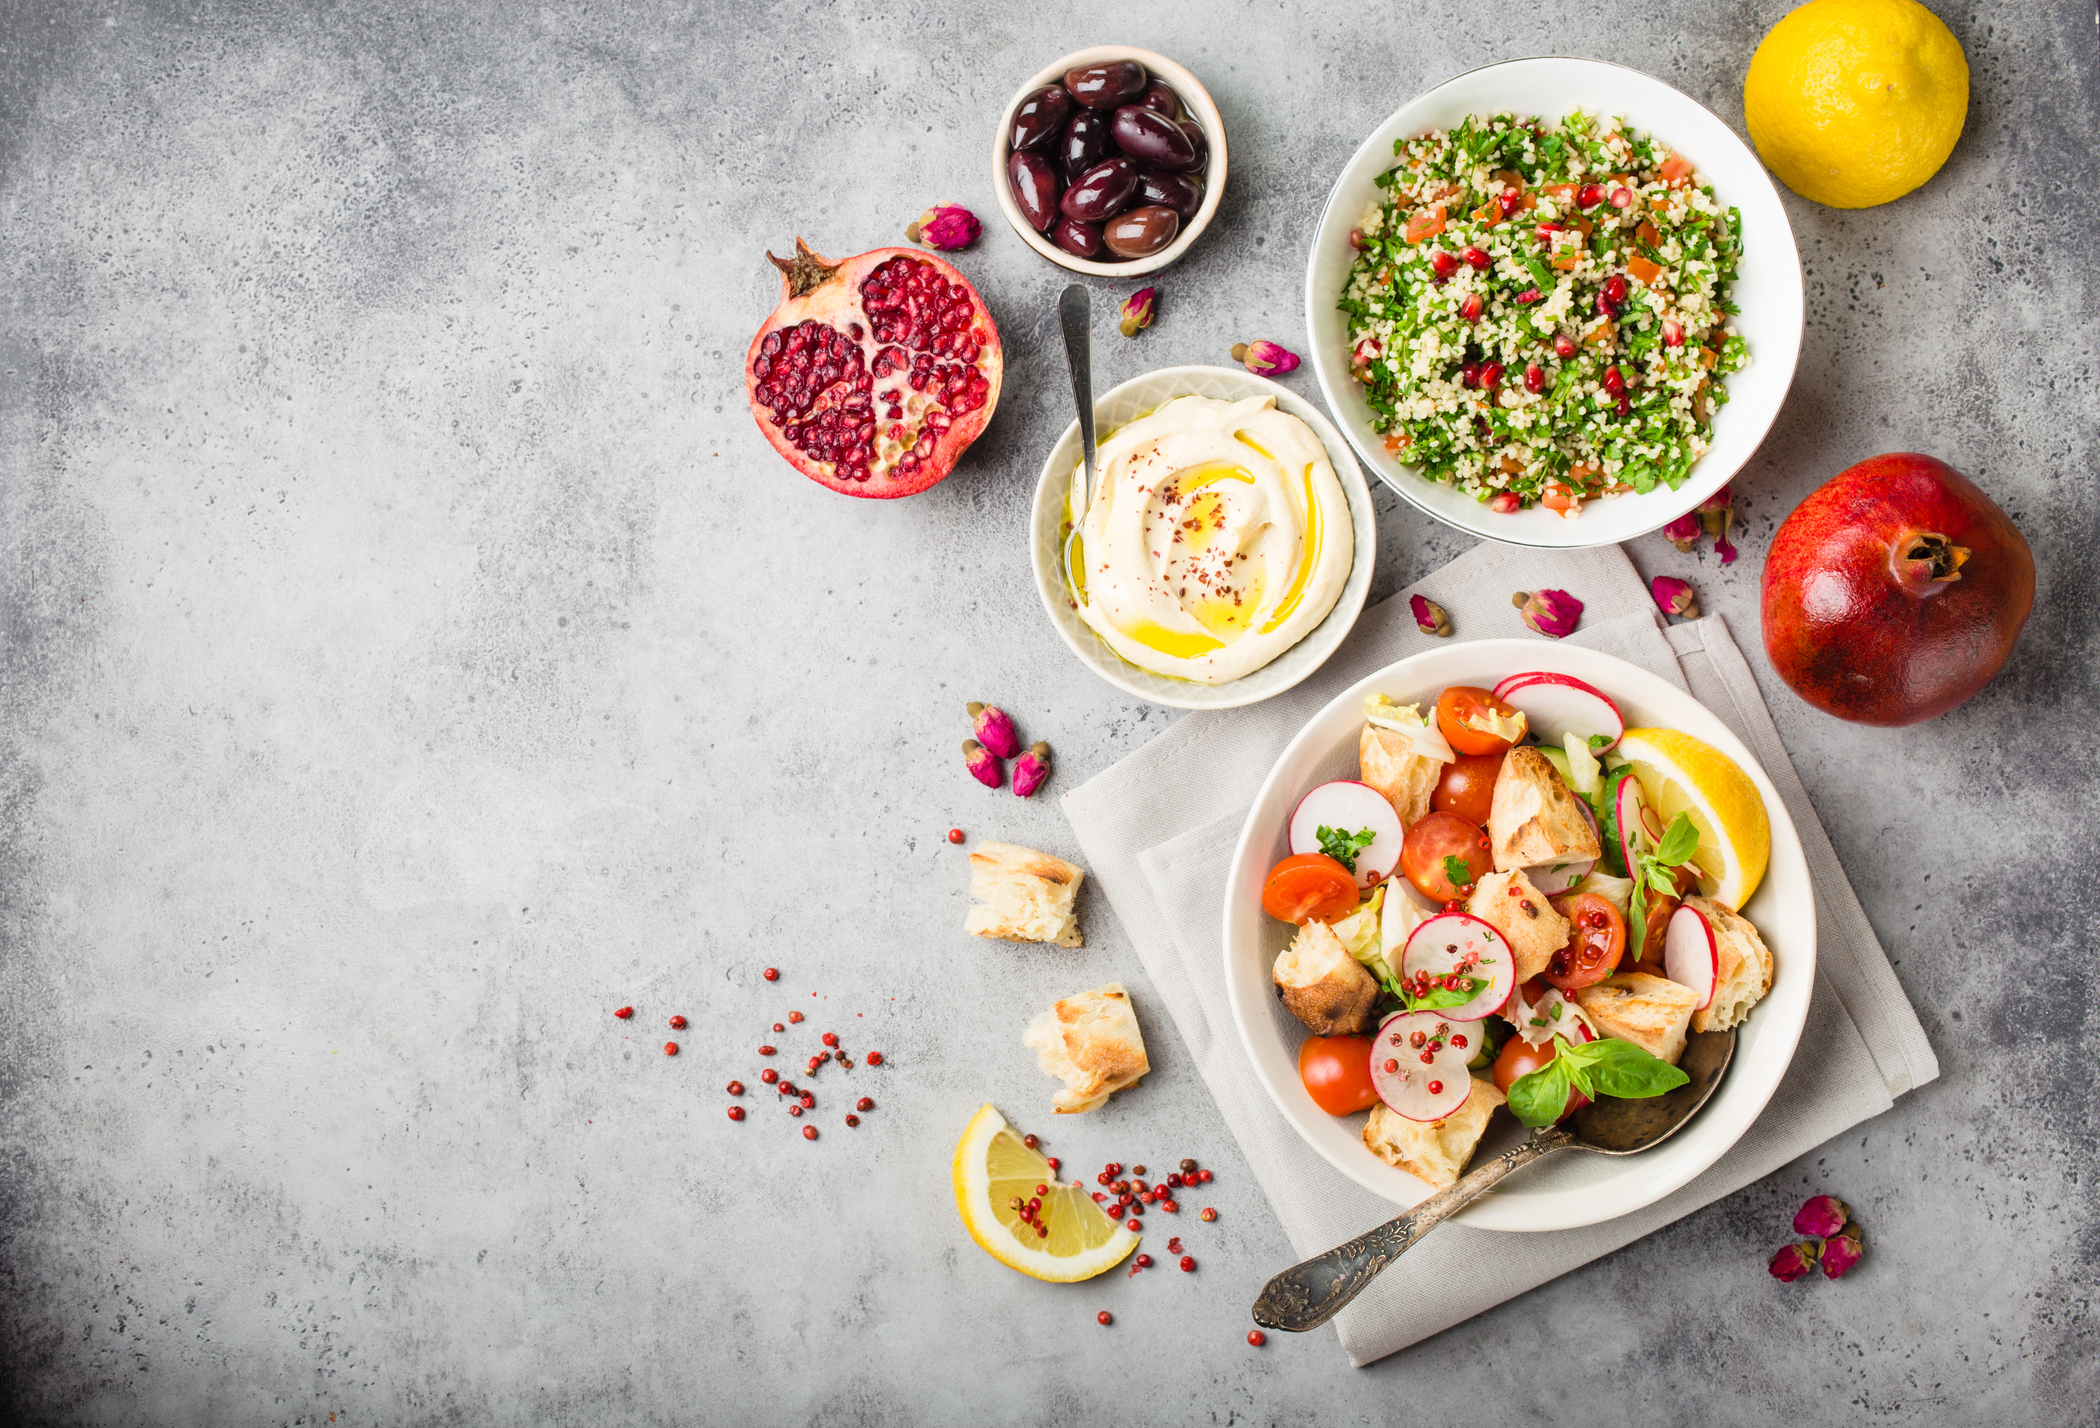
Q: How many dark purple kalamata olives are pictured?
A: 11